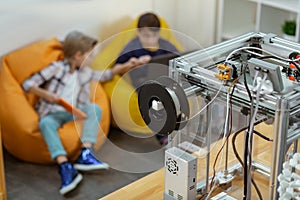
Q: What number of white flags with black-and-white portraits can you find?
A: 0